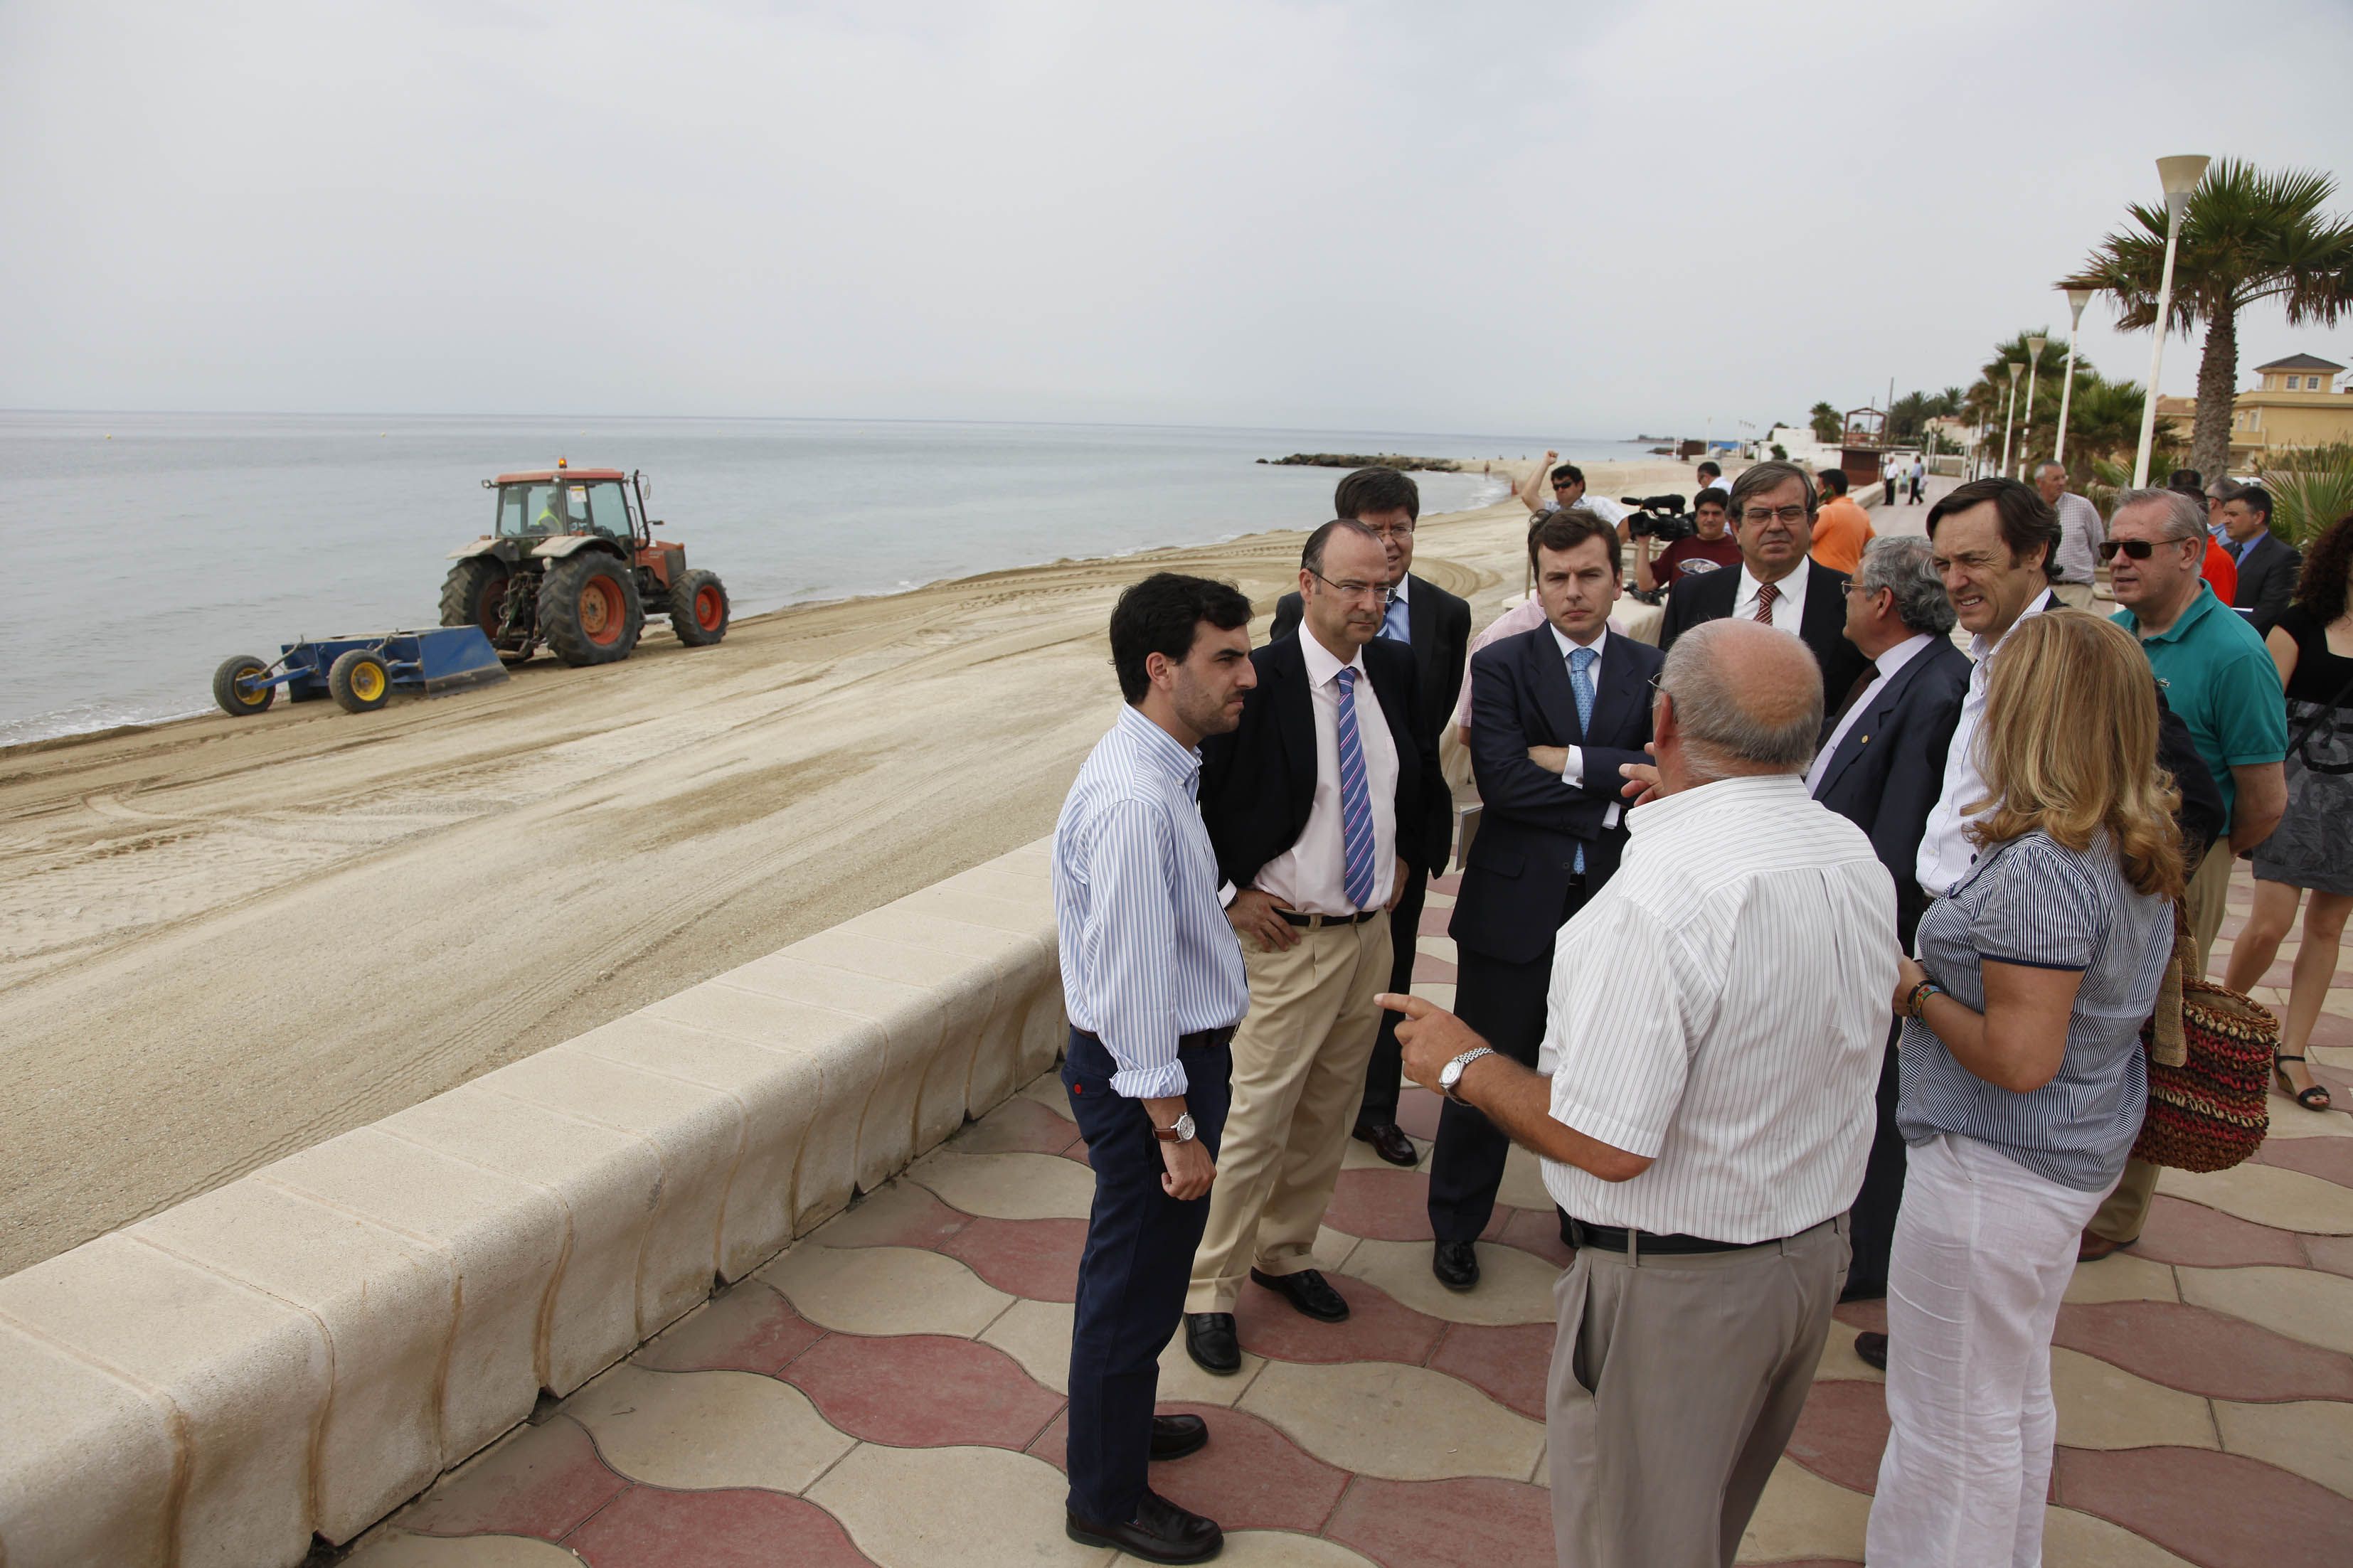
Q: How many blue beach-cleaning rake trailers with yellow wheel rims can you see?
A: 1